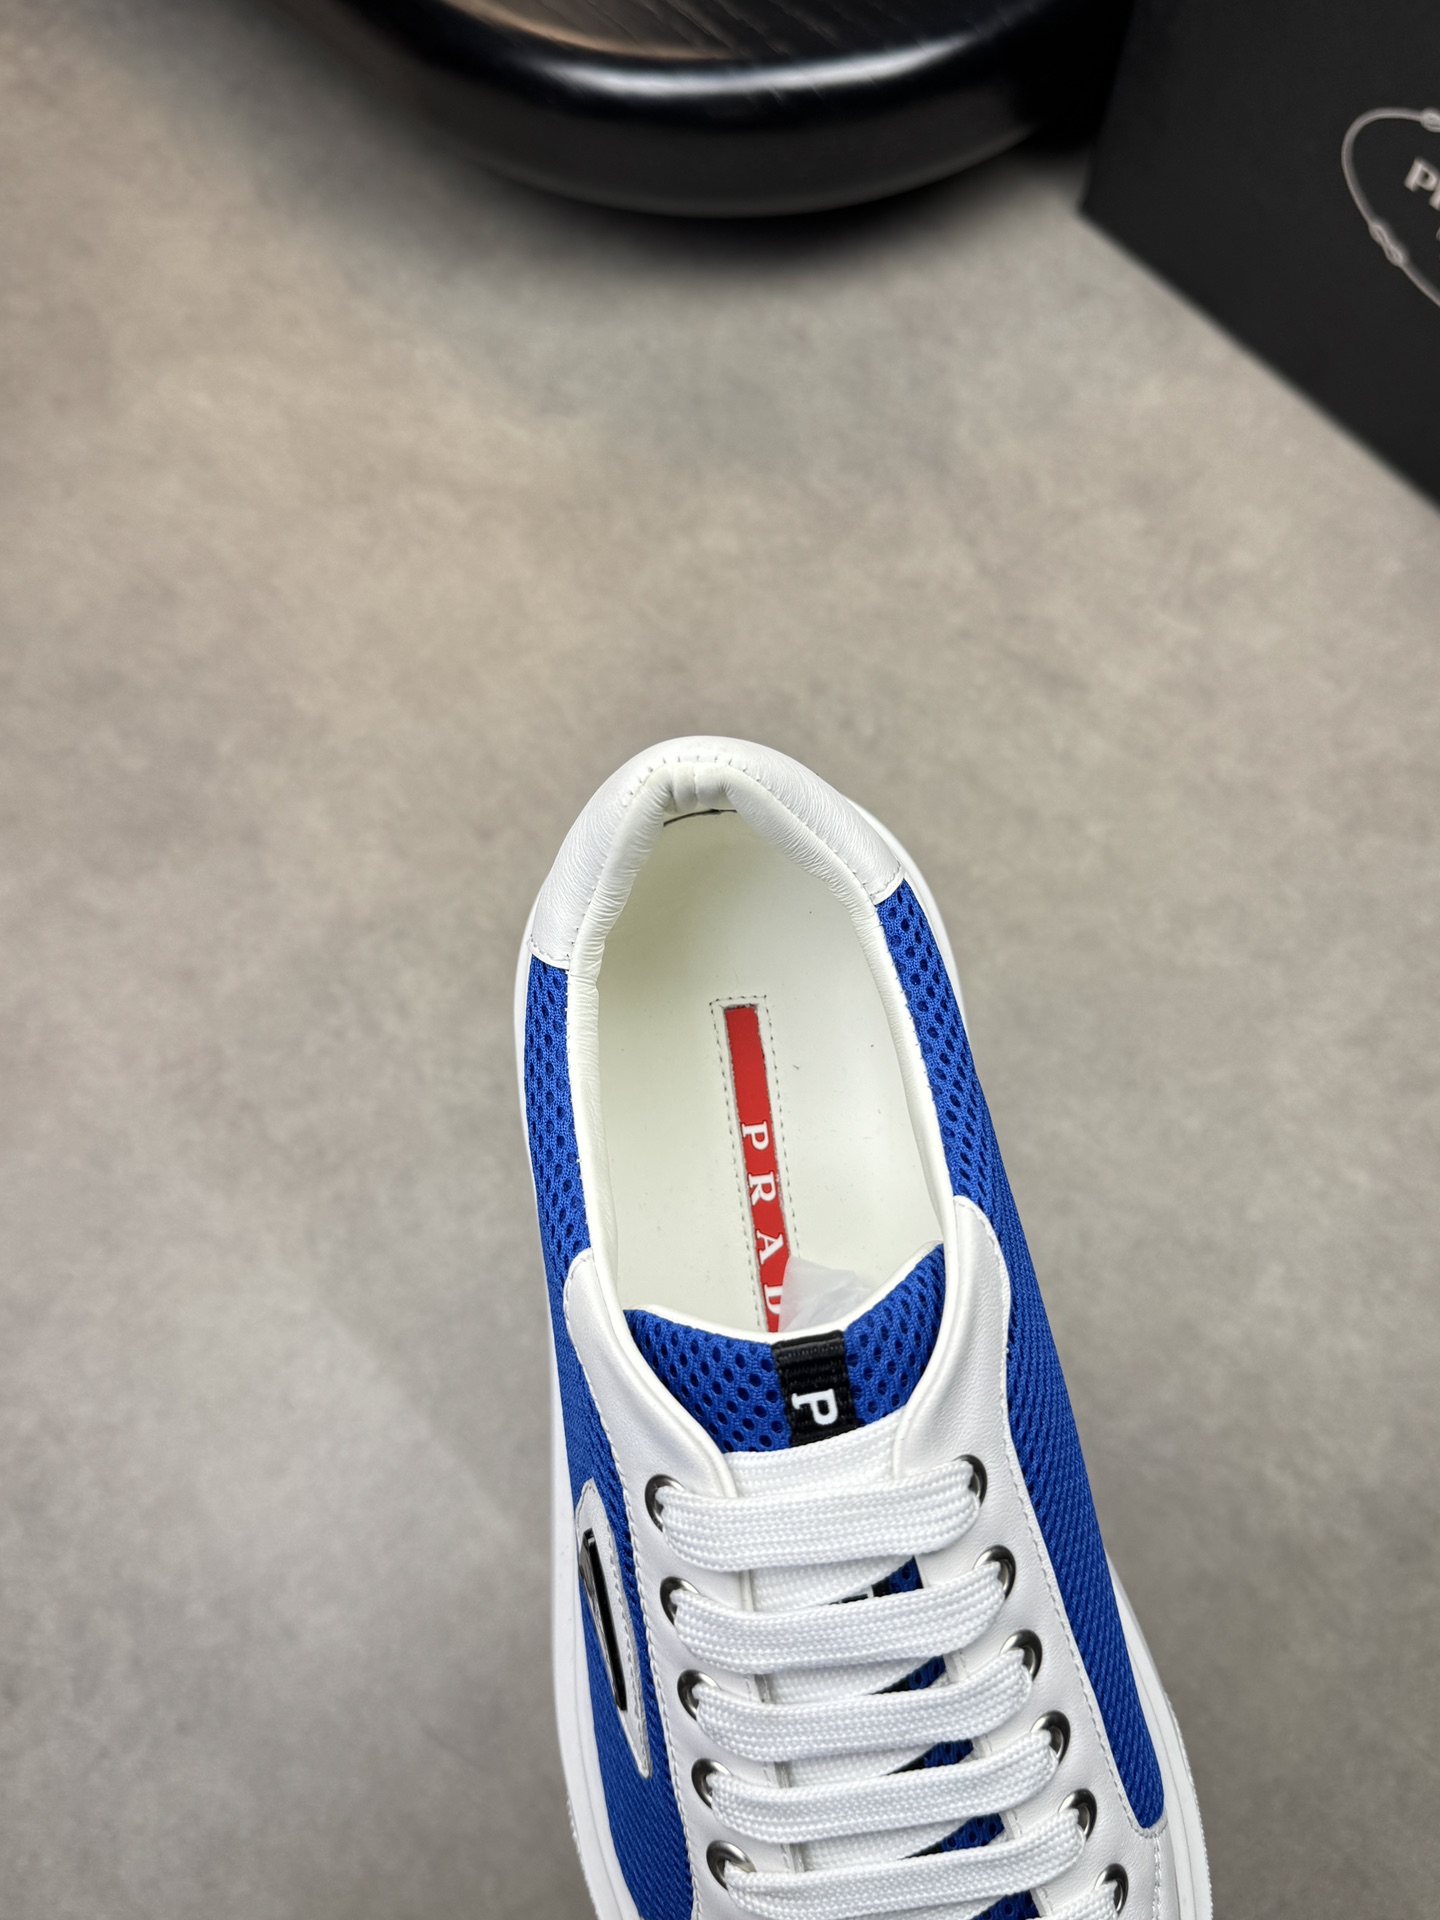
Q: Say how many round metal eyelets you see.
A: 11